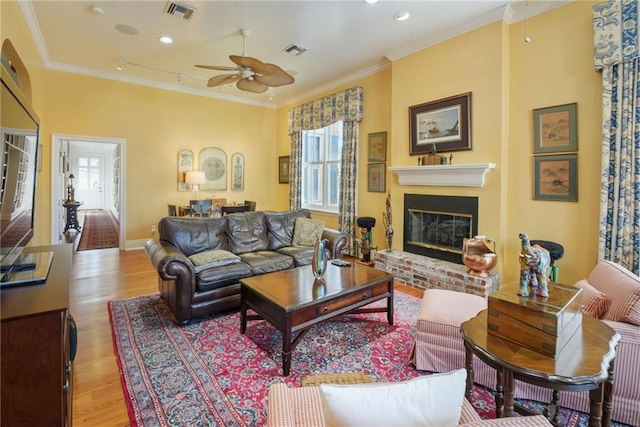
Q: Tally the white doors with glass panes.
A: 1